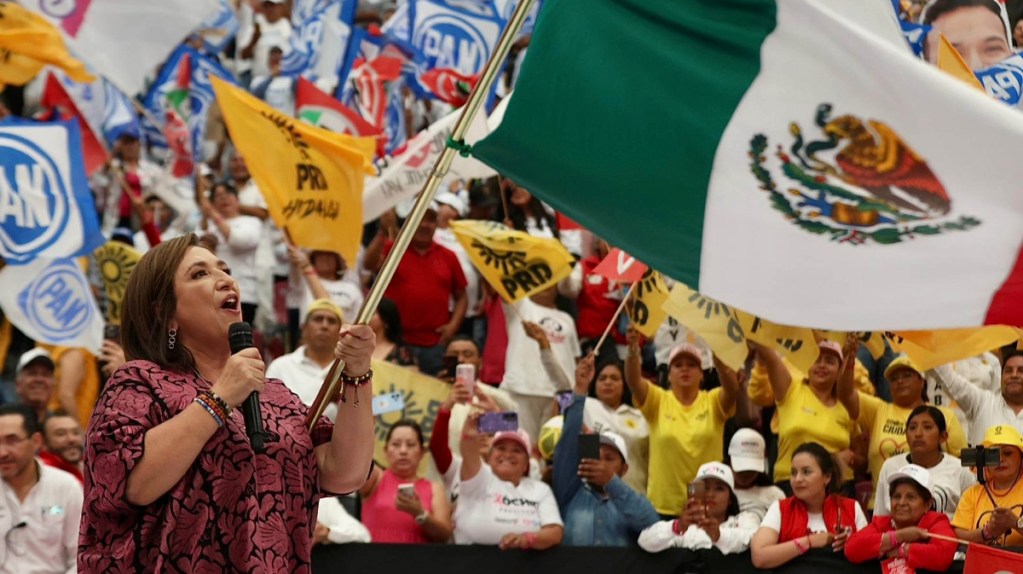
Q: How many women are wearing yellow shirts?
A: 4